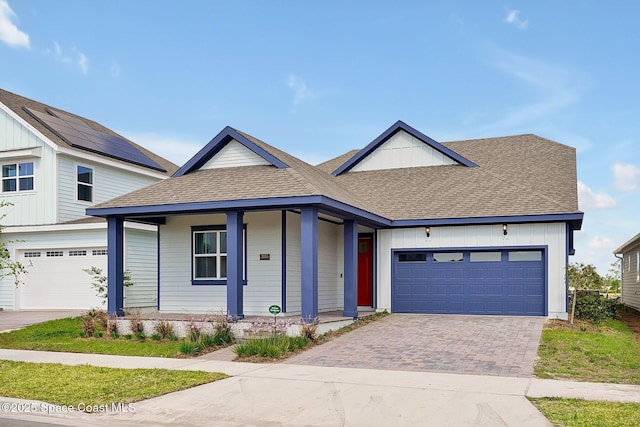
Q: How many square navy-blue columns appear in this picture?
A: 4